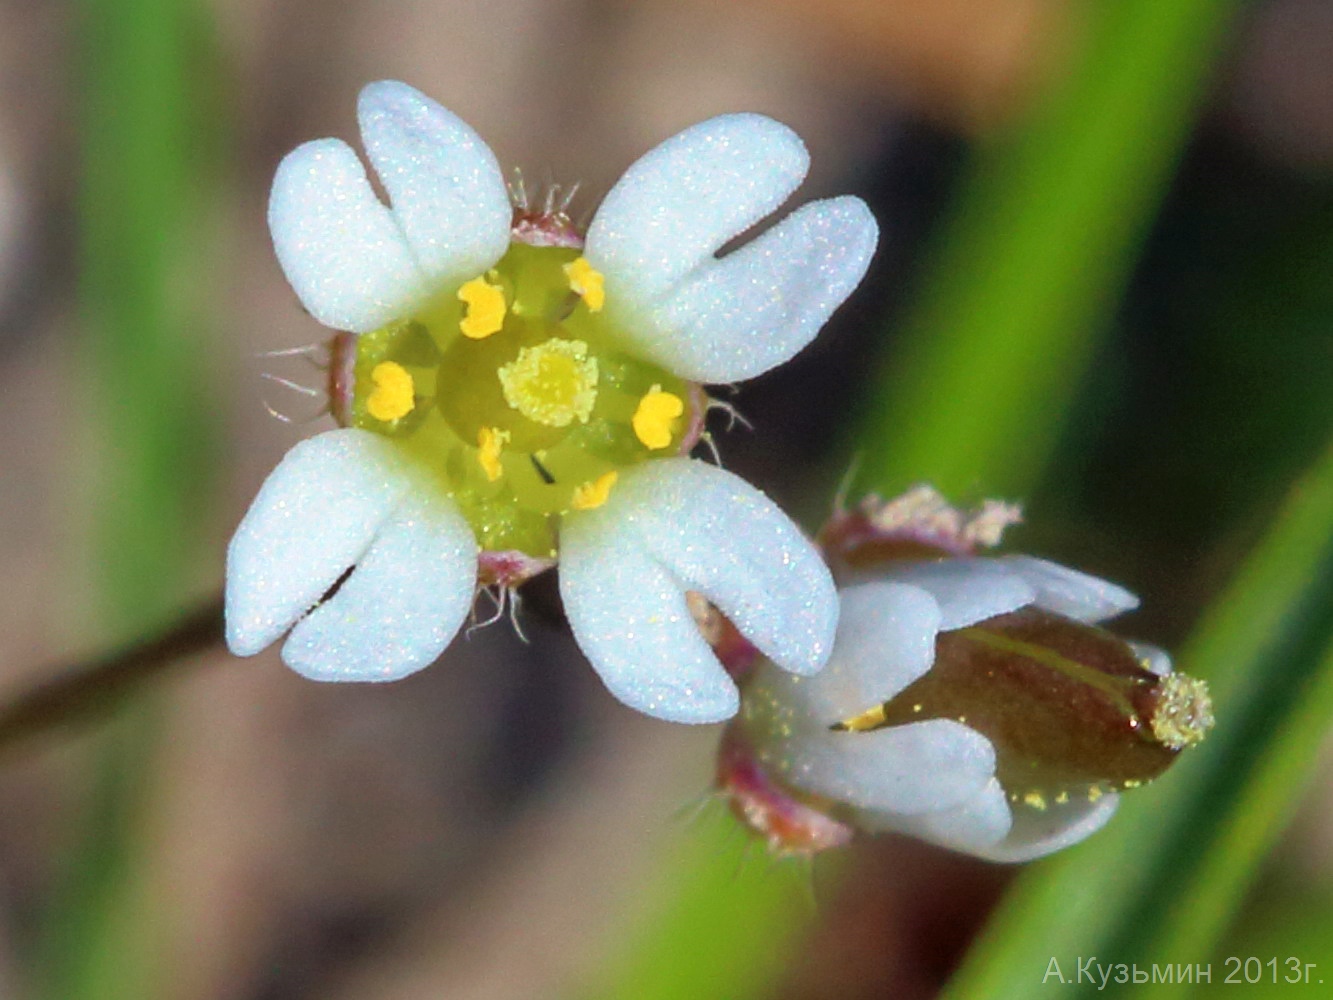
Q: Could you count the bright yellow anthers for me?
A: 6